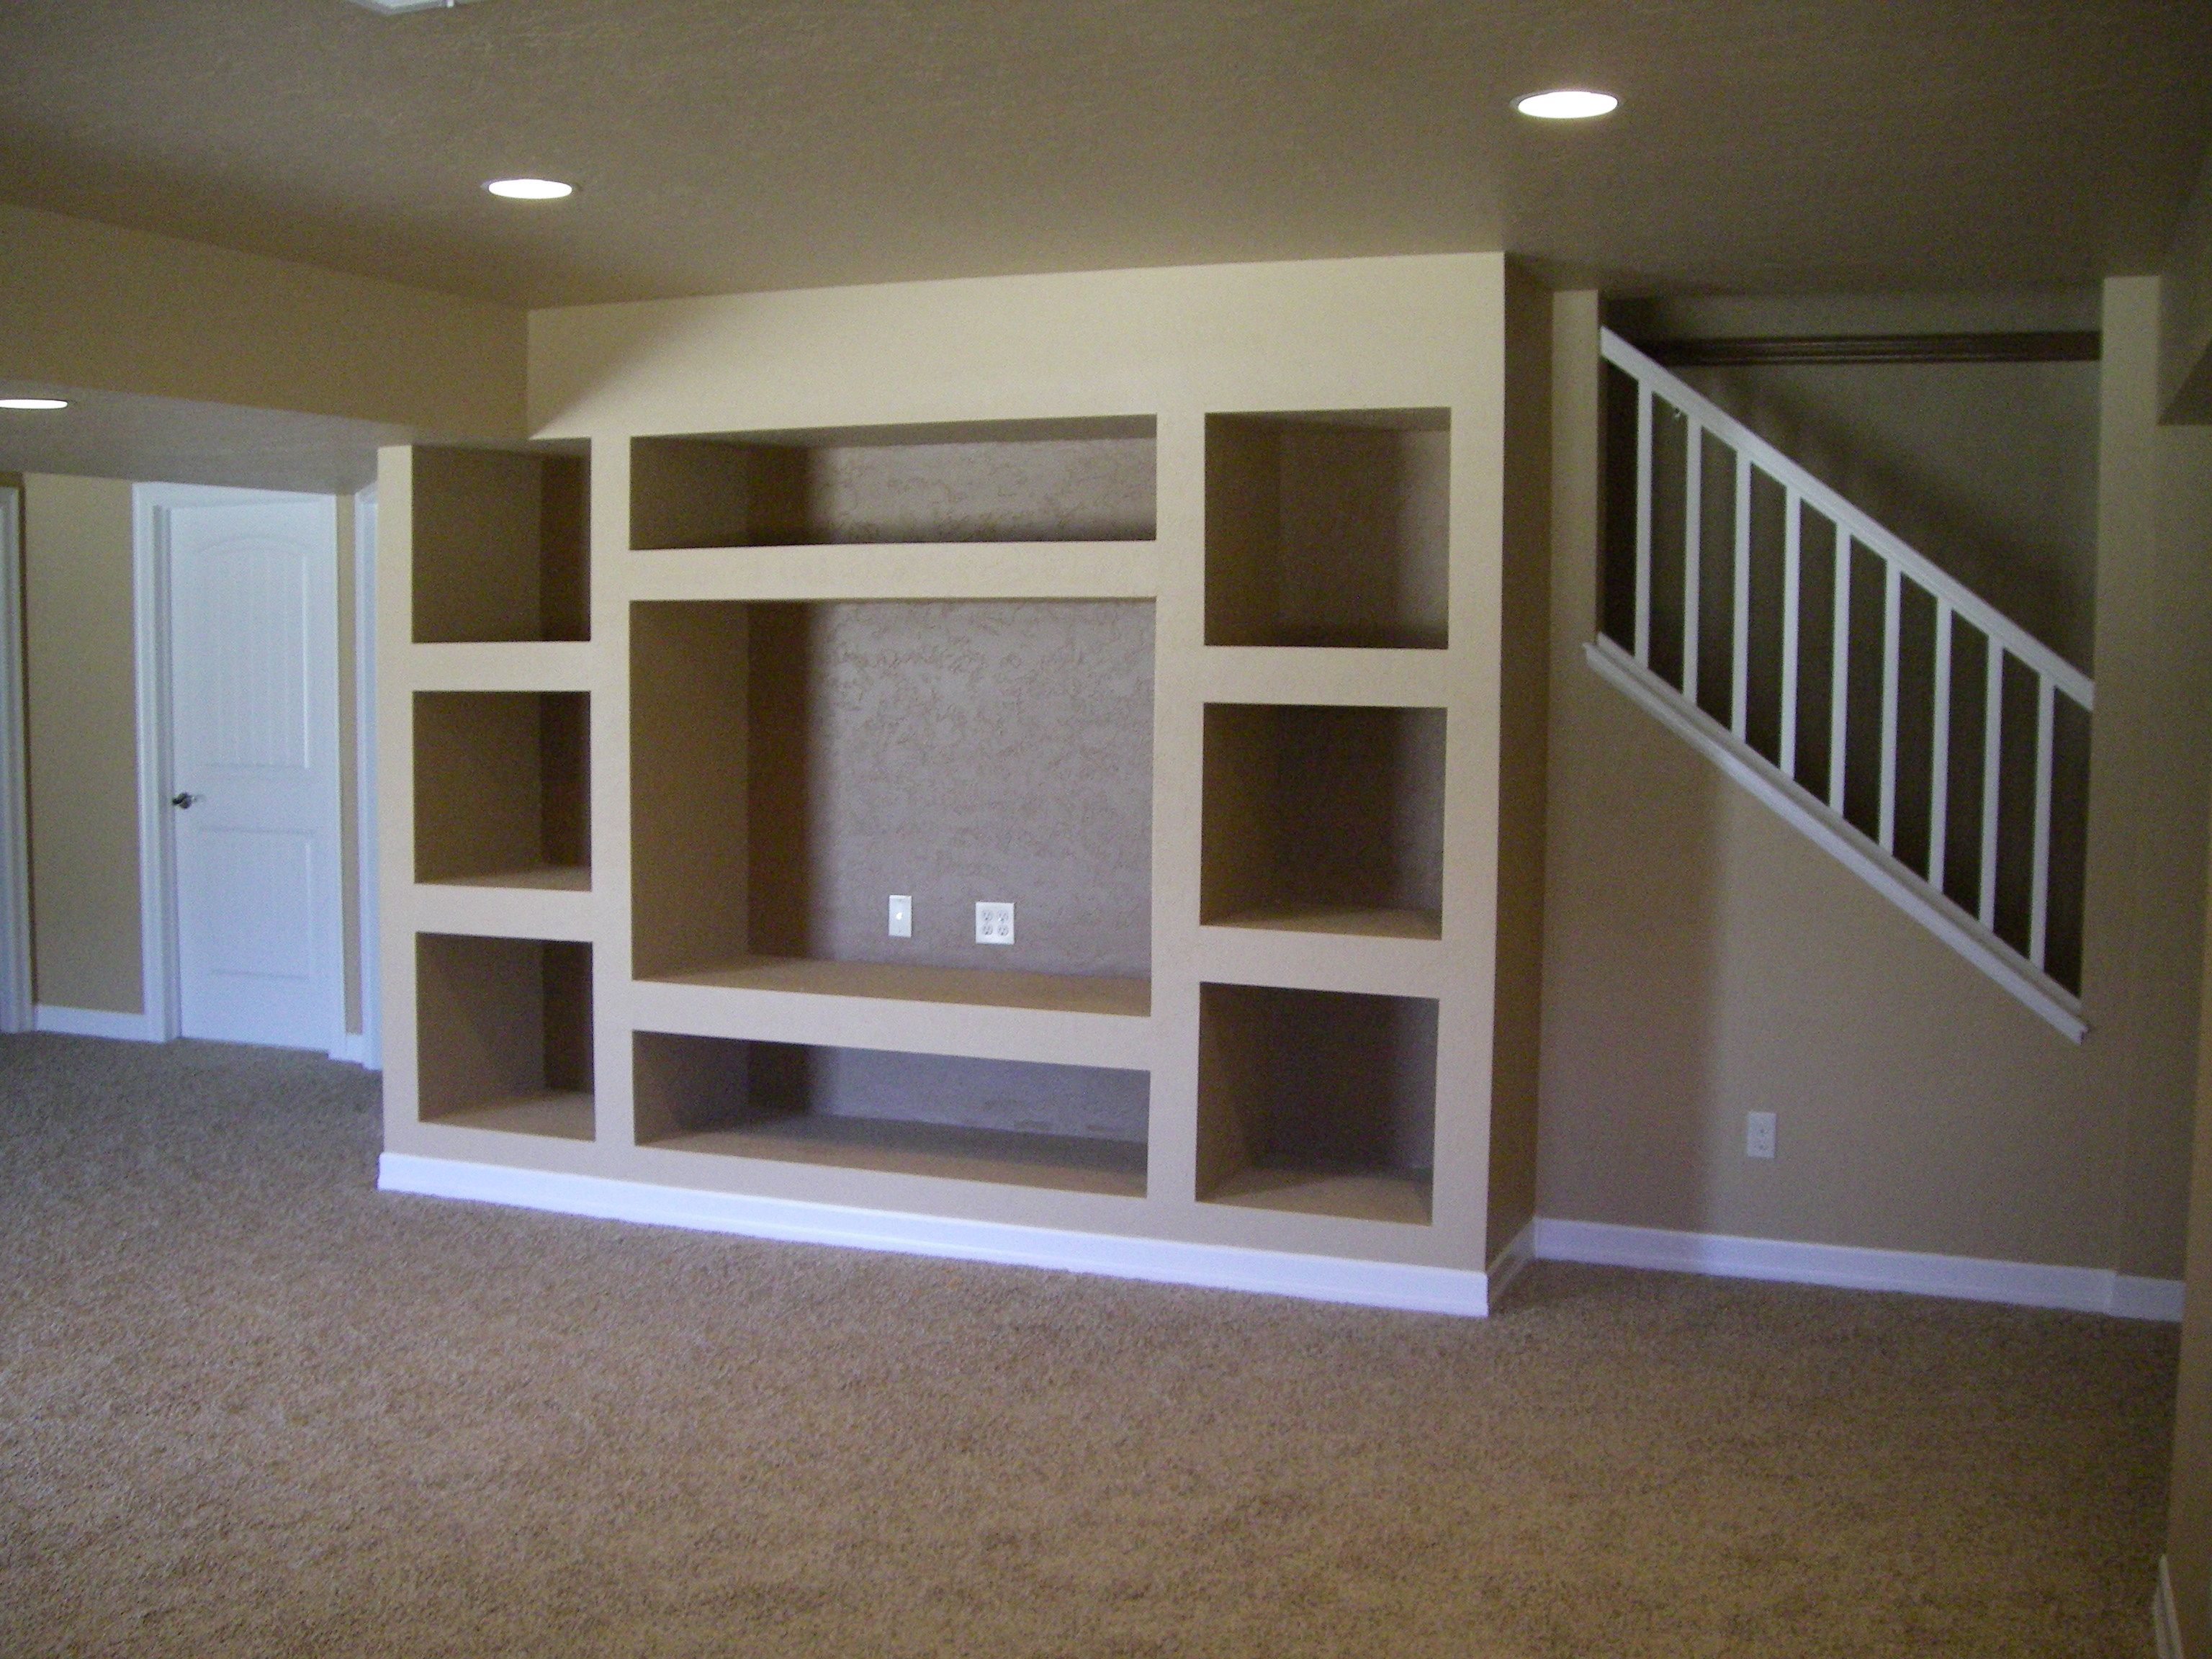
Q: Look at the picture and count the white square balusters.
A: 9